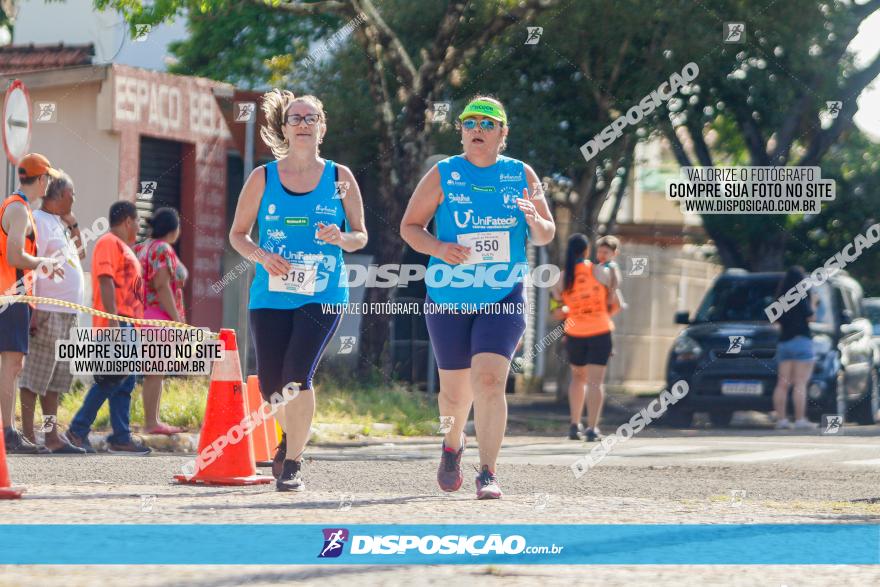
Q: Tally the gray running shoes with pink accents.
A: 2